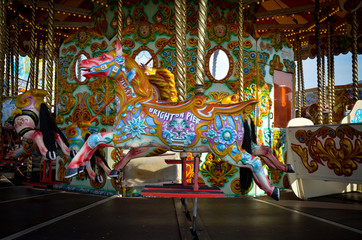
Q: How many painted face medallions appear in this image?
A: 4